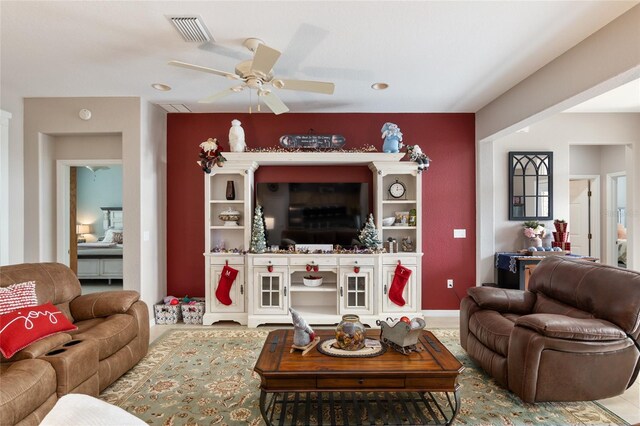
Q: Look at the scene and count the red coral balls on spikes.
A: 0